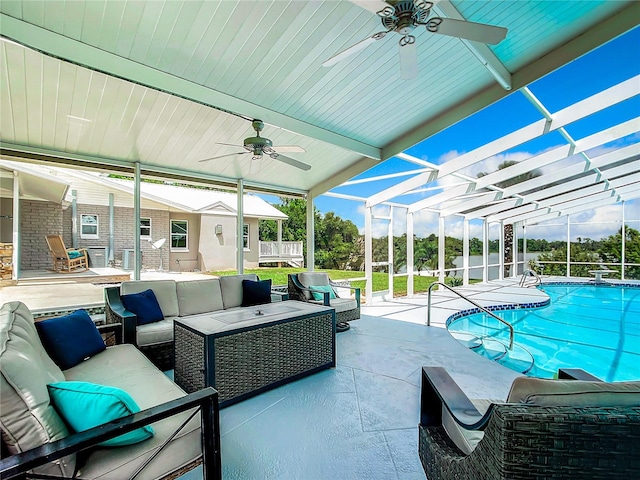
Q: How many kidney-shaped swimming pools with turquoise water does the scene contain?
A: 1